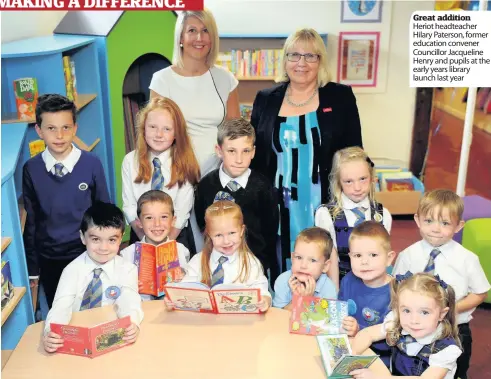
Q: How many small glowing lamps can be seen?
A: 0